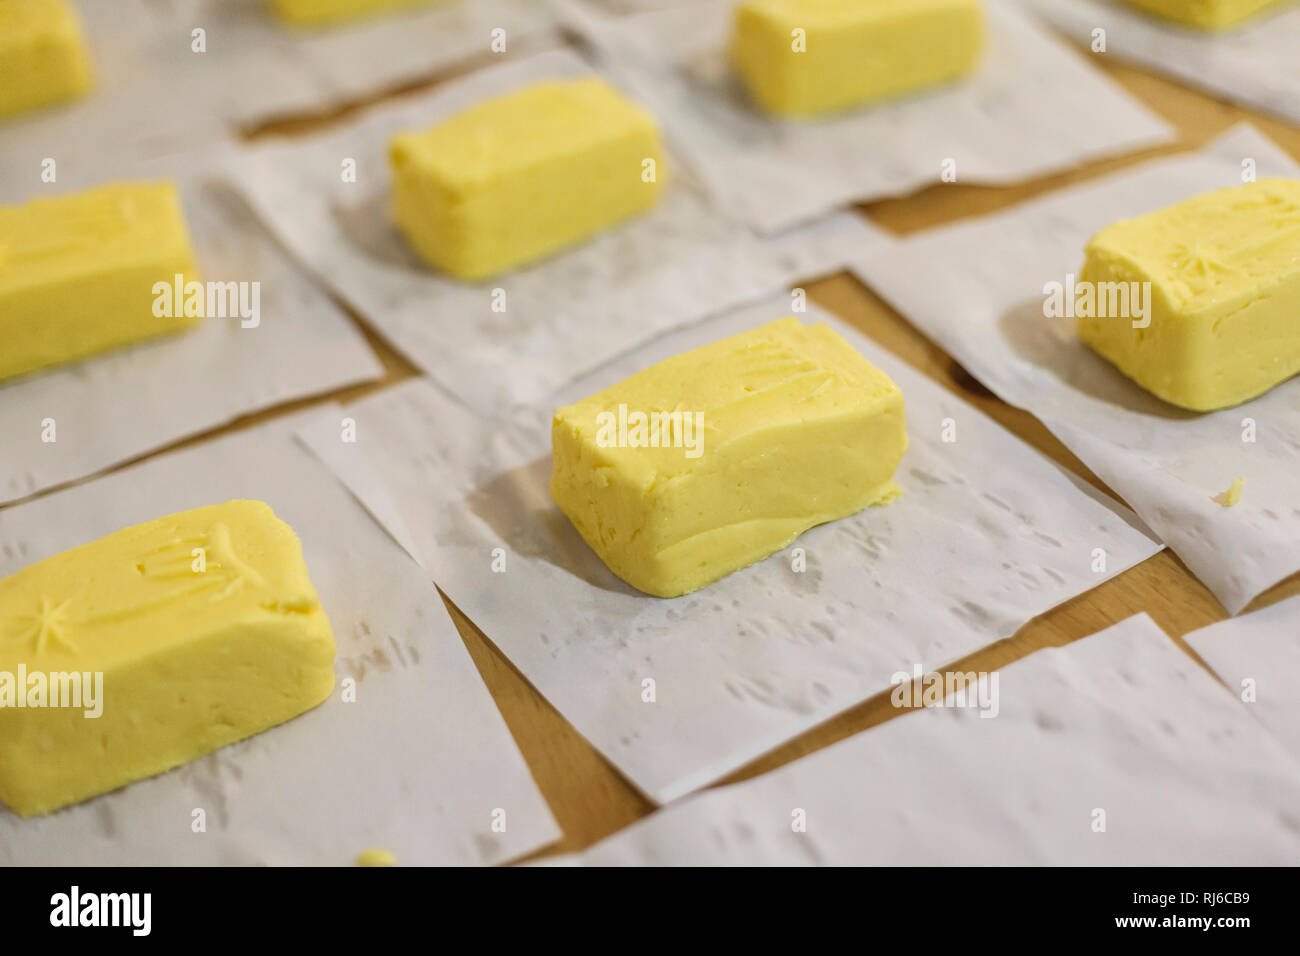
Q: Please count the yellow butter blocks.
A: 9